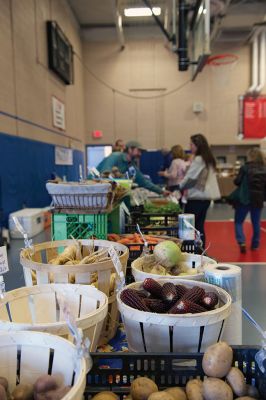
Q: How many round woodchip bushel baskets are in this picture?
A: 5